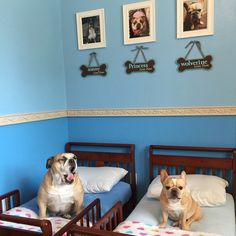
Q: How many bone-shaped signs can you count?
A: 3